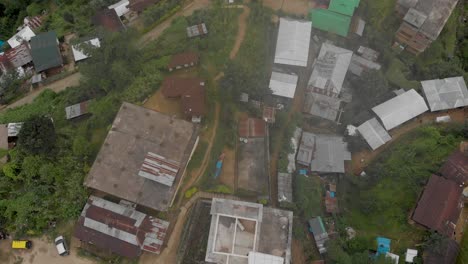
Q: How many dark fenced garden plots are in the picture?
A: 1